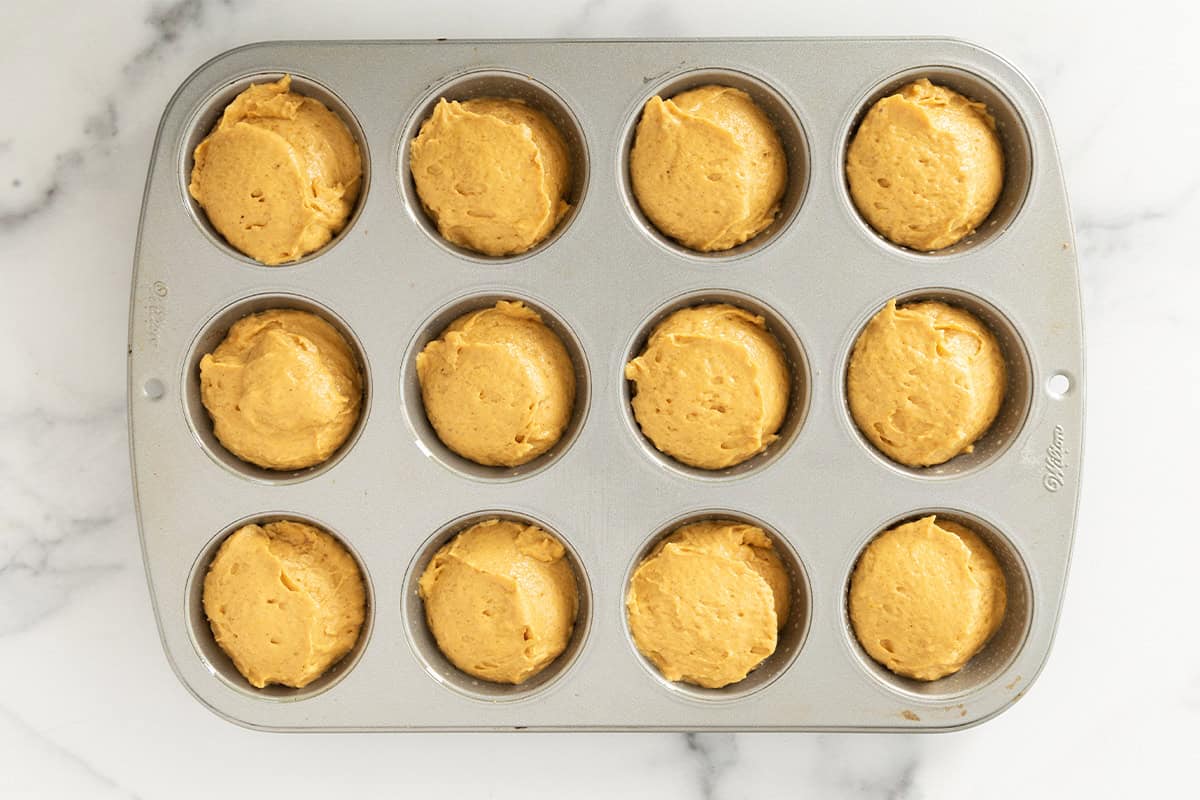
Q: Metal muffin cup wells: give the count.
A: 12